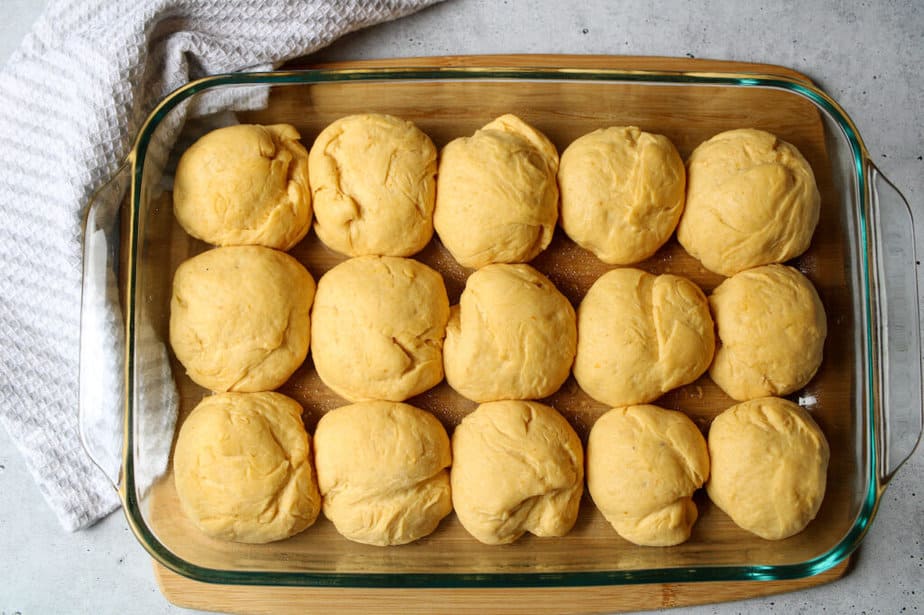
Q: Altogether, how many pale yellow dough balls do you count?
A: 15